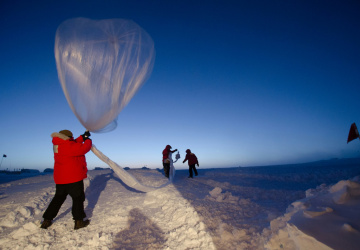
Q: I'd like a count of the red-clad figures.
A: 3